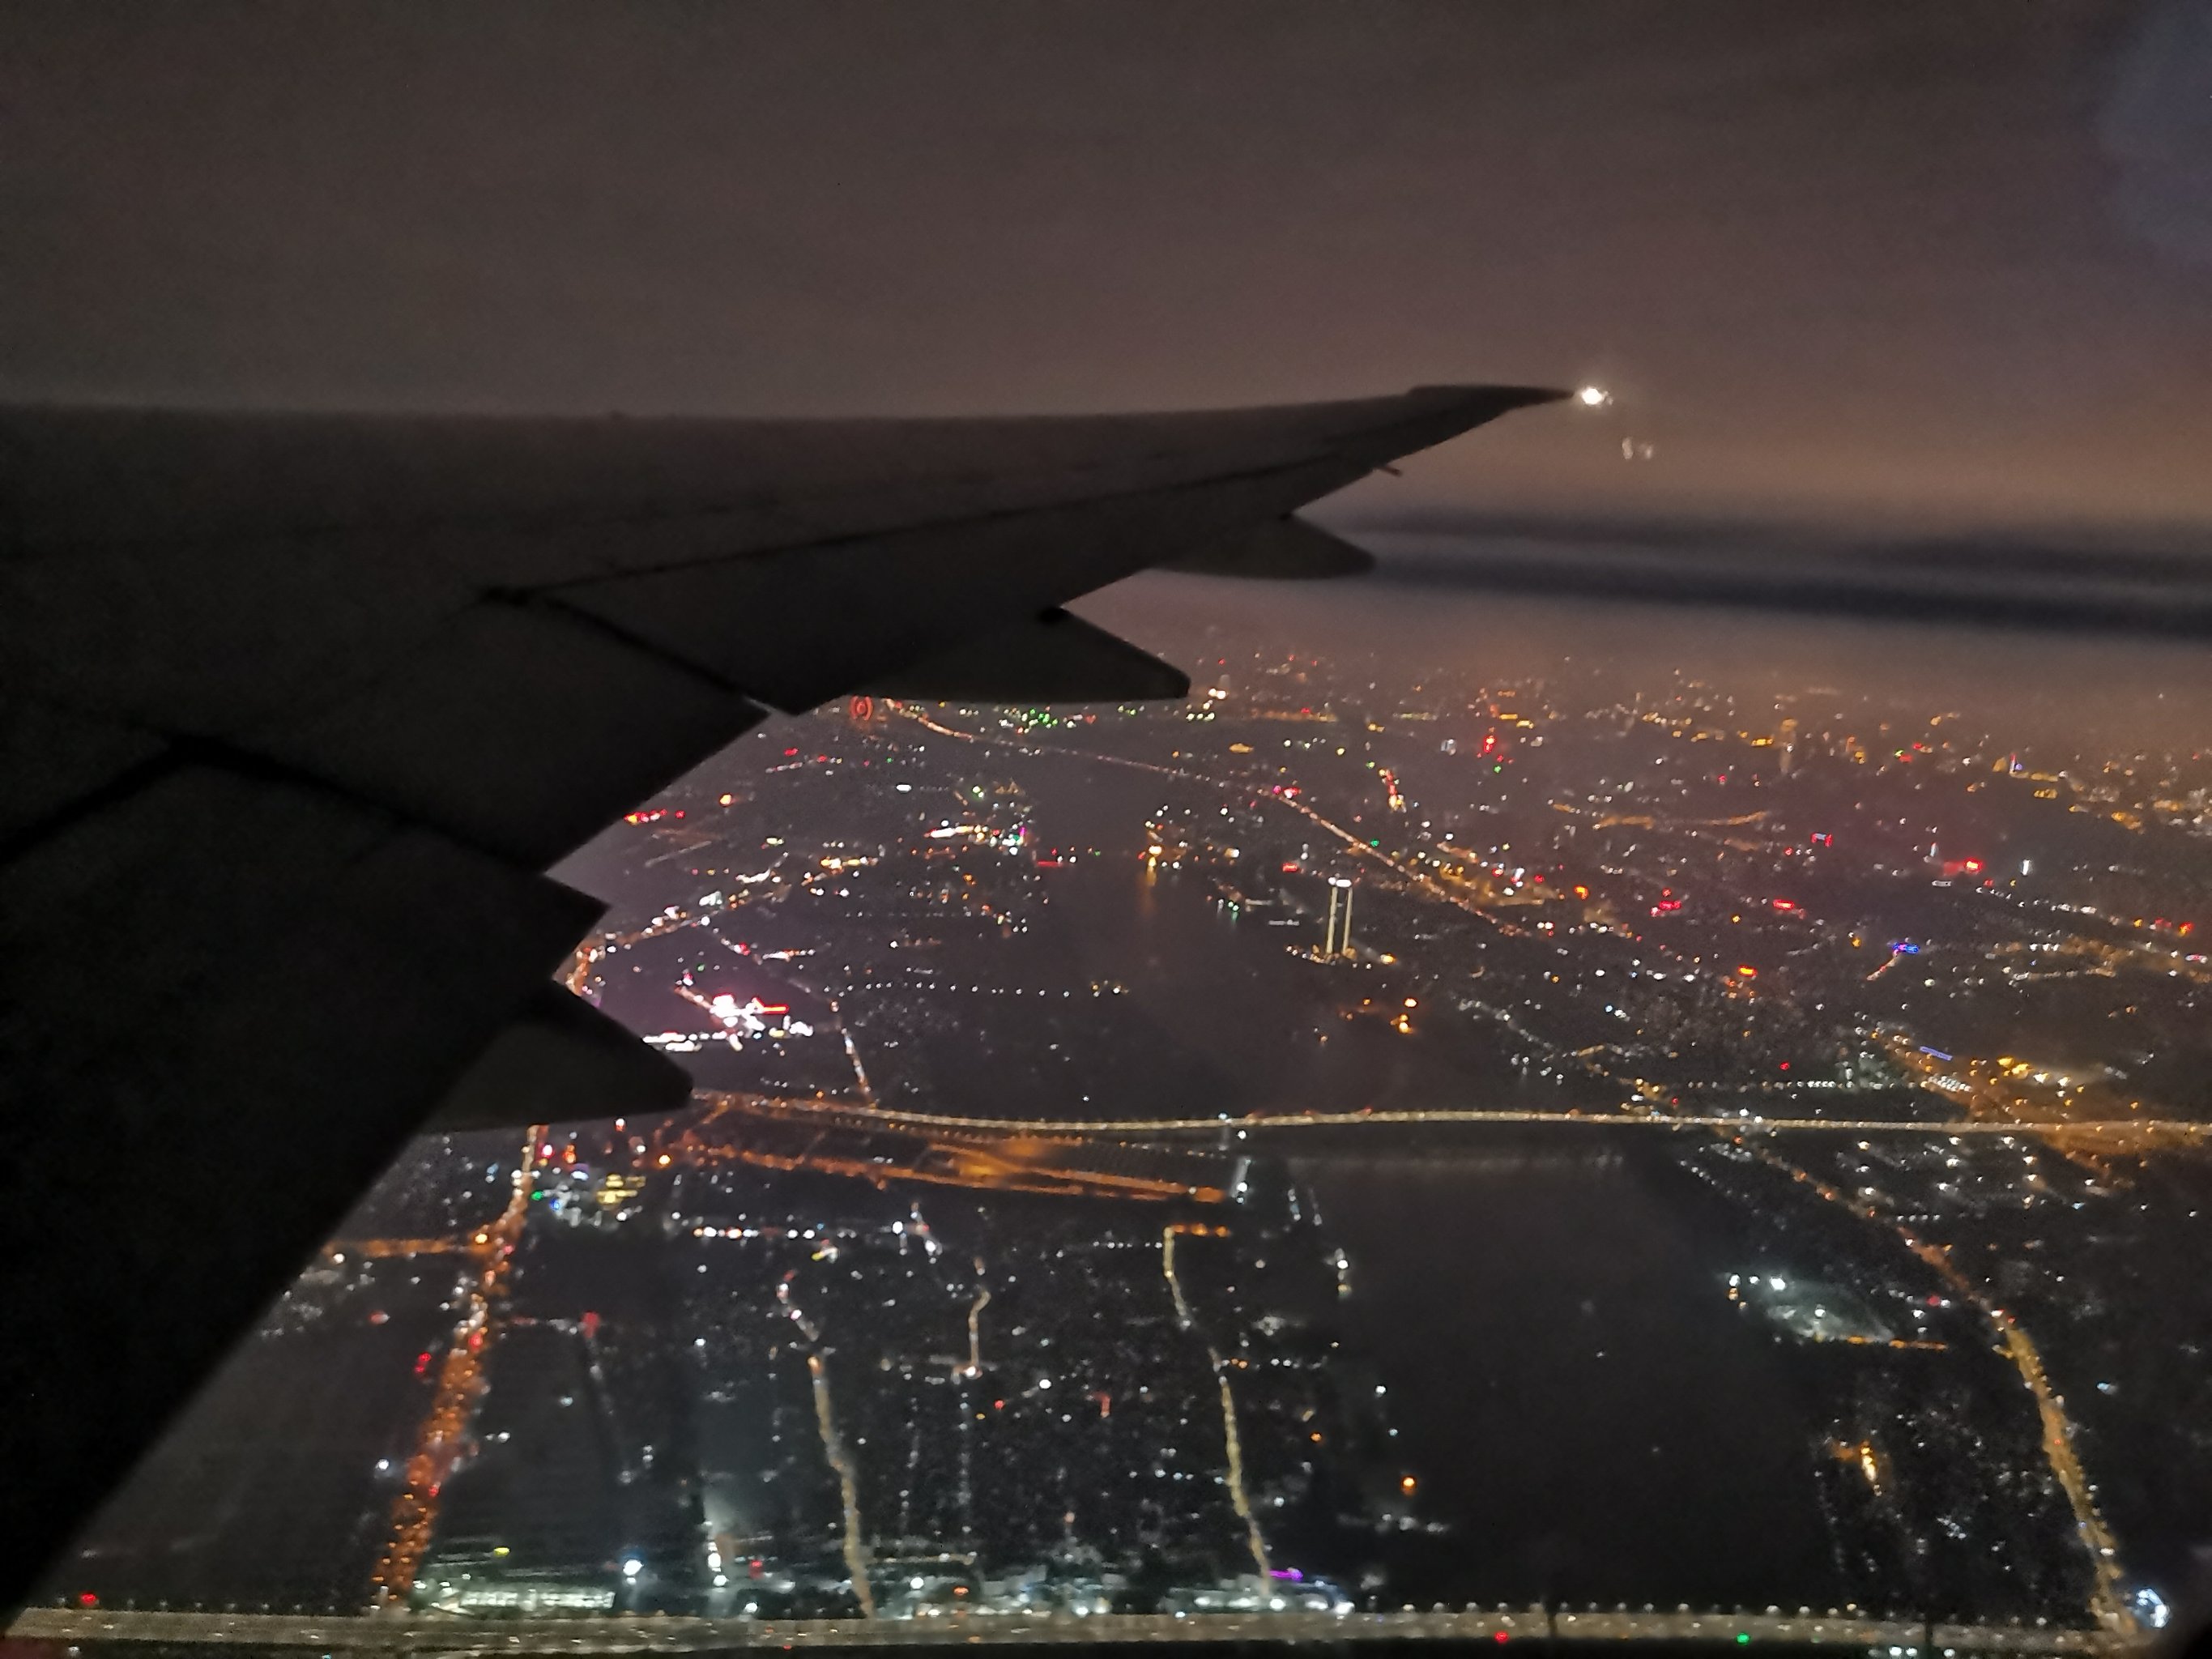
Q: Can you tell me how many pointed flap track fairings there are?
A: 3